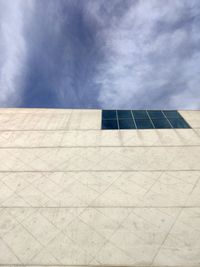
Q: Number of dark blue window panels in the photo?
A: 10